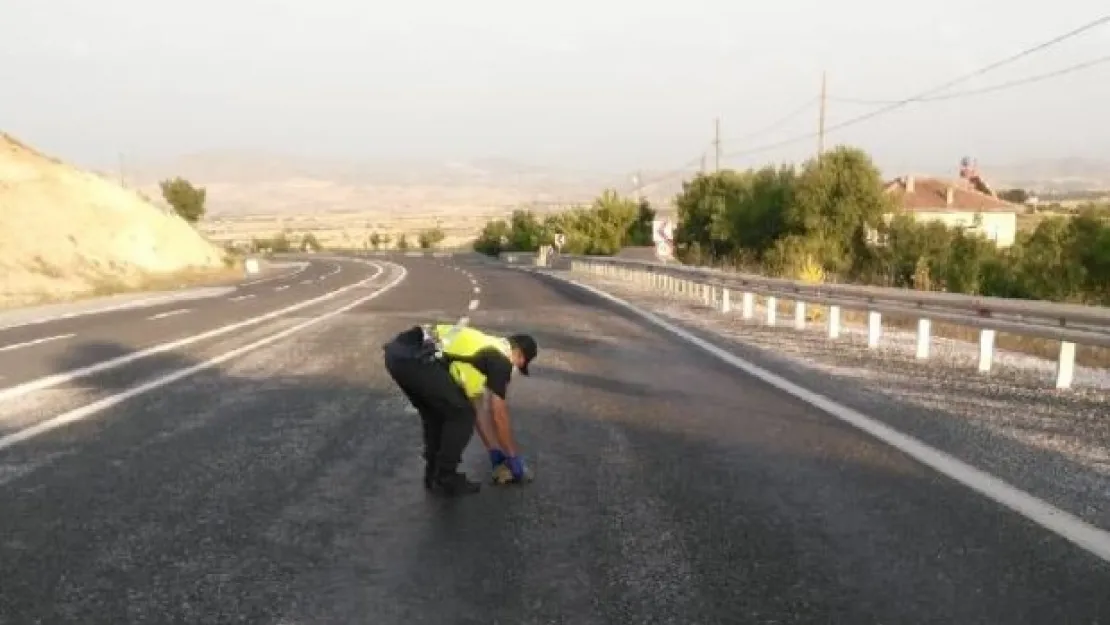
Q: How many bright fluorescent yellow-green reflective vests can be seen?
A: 1